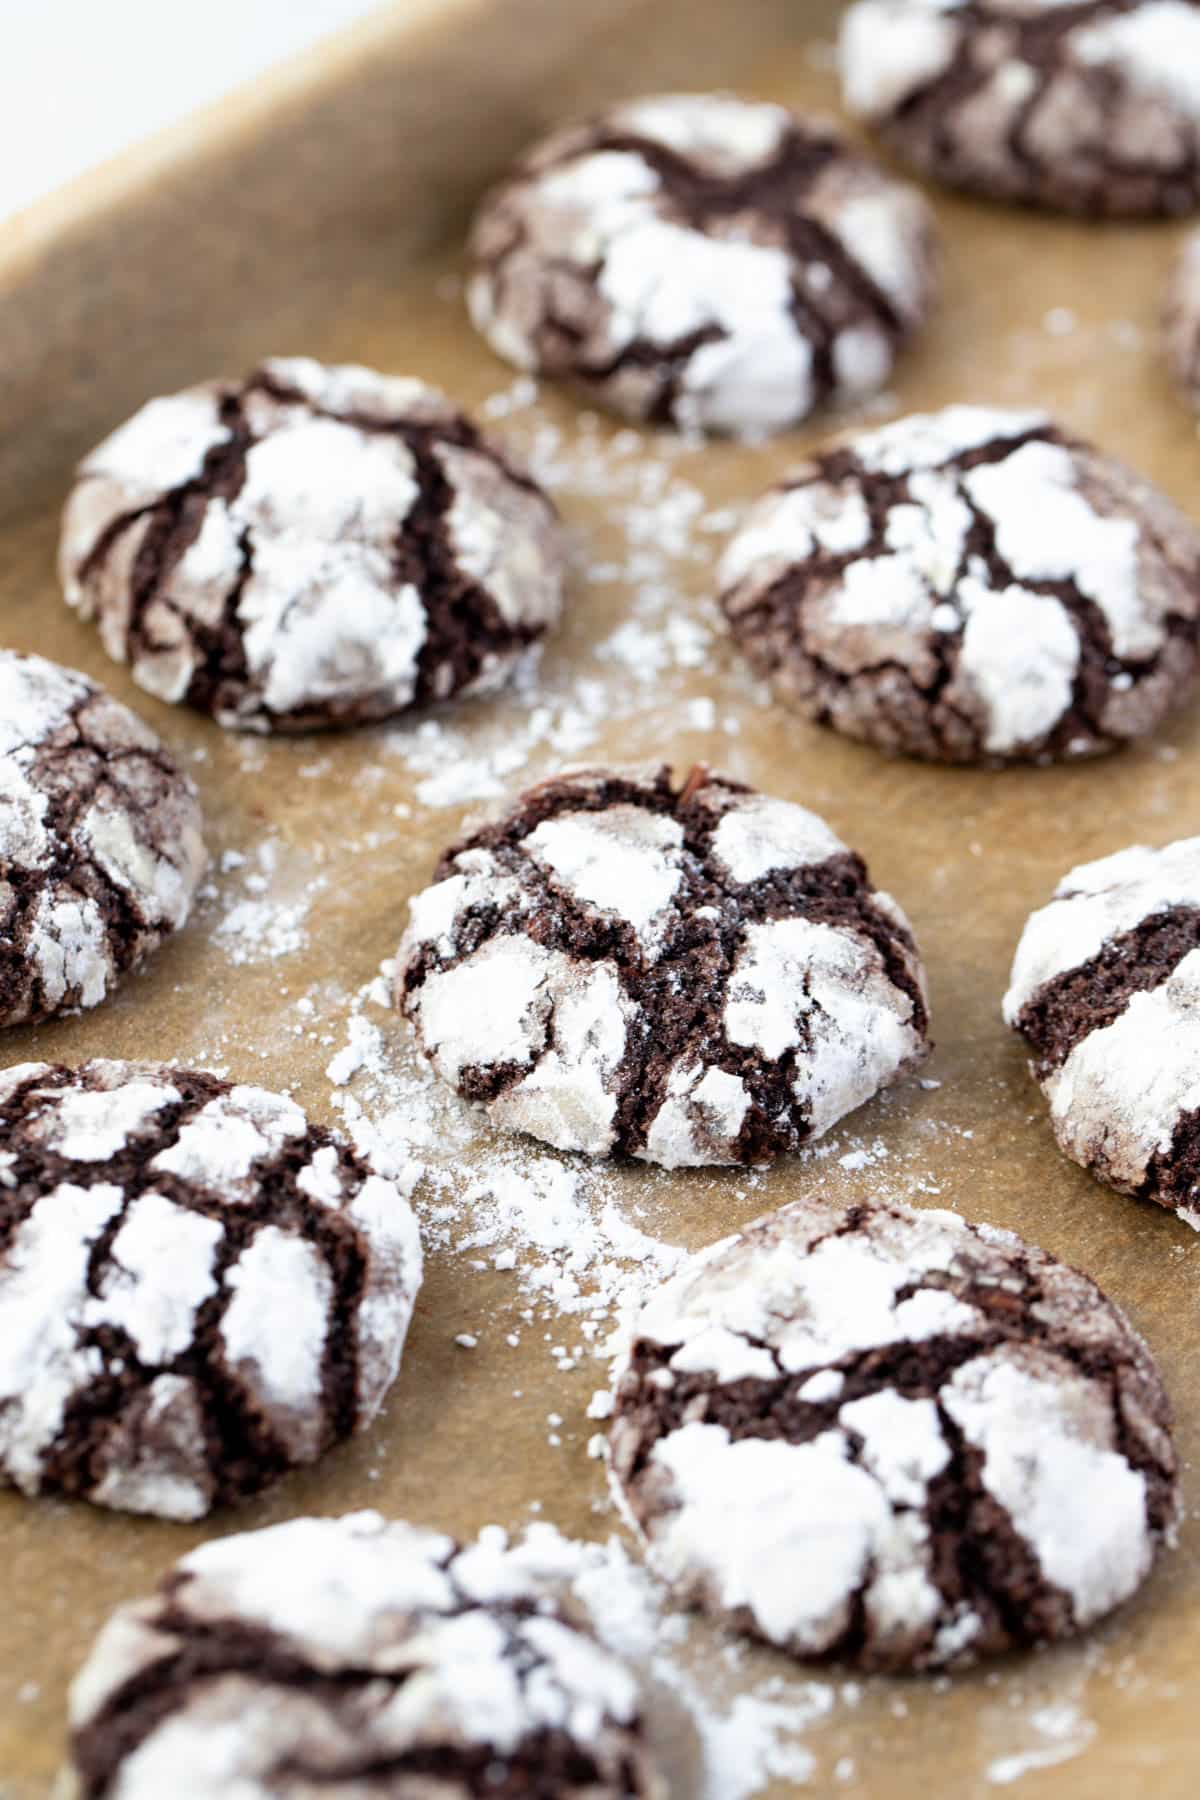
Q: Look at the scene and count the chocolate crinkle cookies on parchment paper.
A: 11